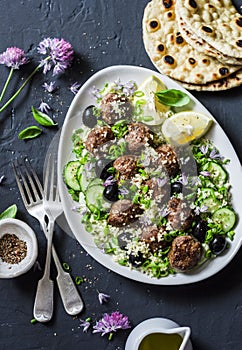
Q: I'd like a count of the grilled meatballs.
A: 10